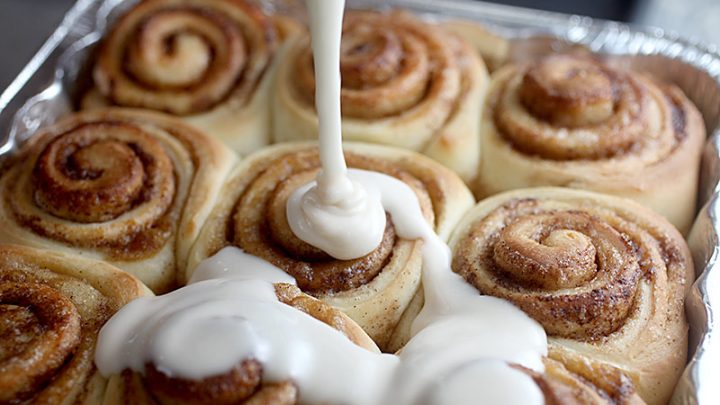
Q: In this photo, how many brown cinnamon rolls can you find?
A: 9